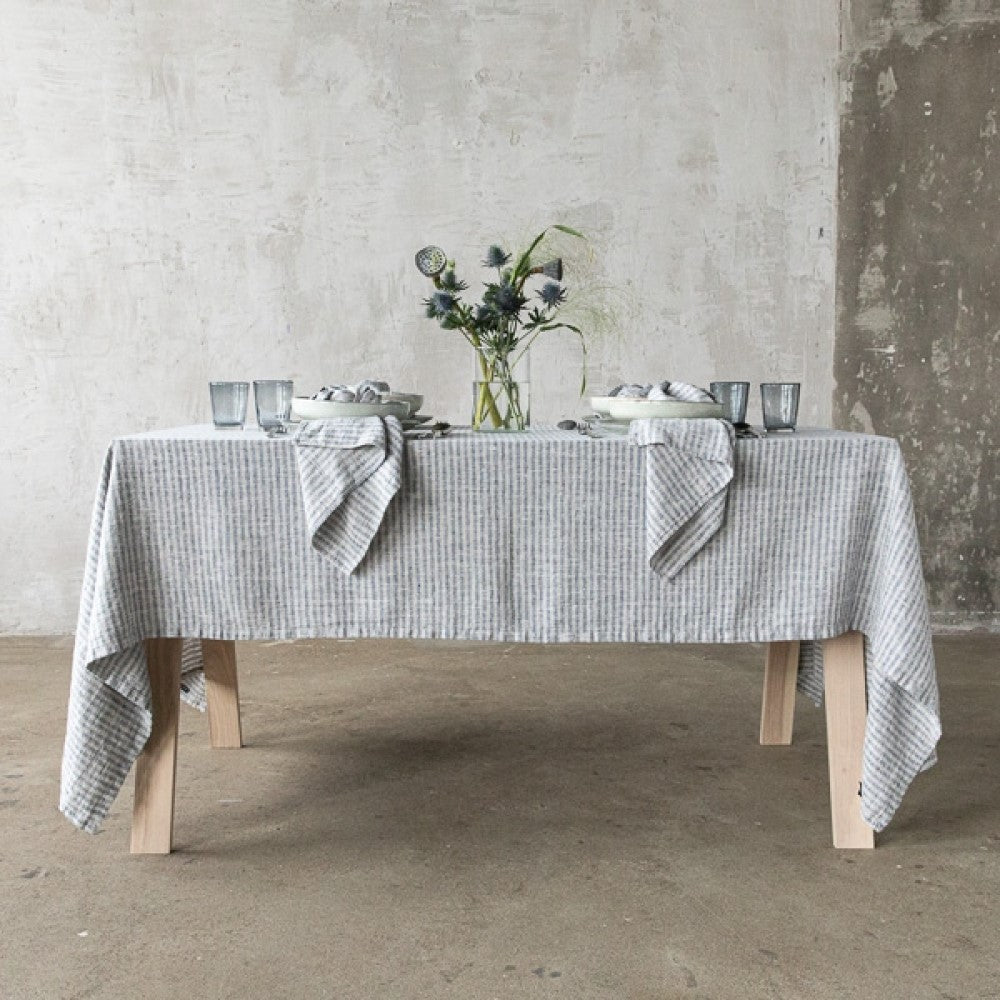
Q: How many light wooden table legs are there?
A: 4